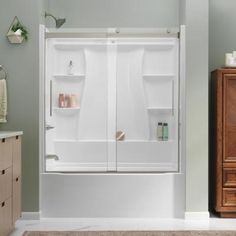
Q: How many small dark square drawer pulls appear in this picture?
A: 5